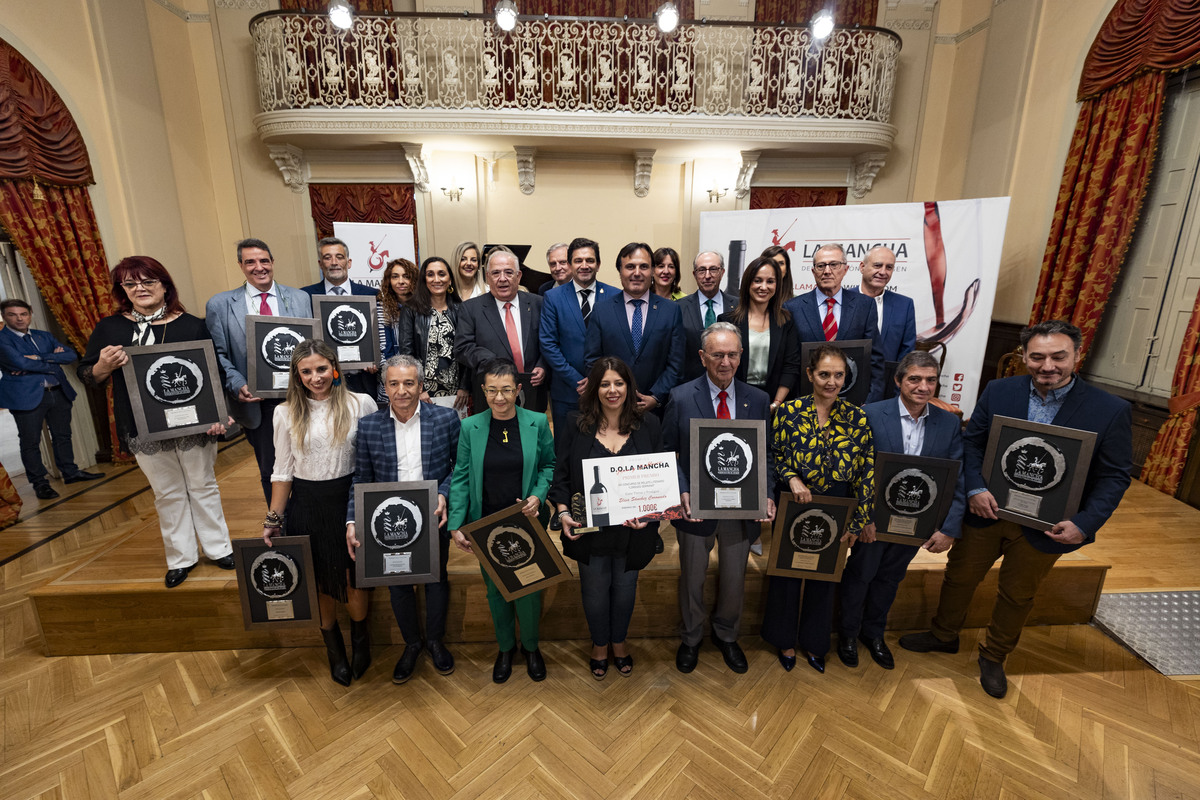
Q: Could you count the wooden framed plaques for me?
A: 11